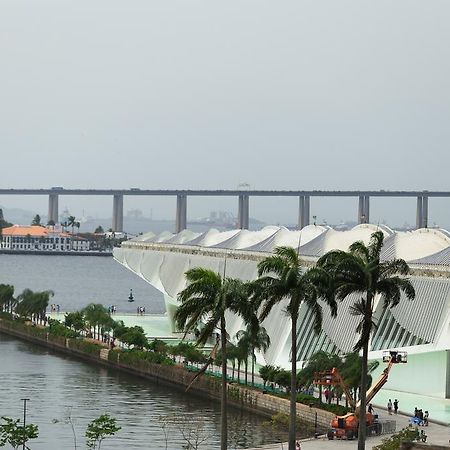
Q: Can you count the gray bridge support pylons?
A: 7